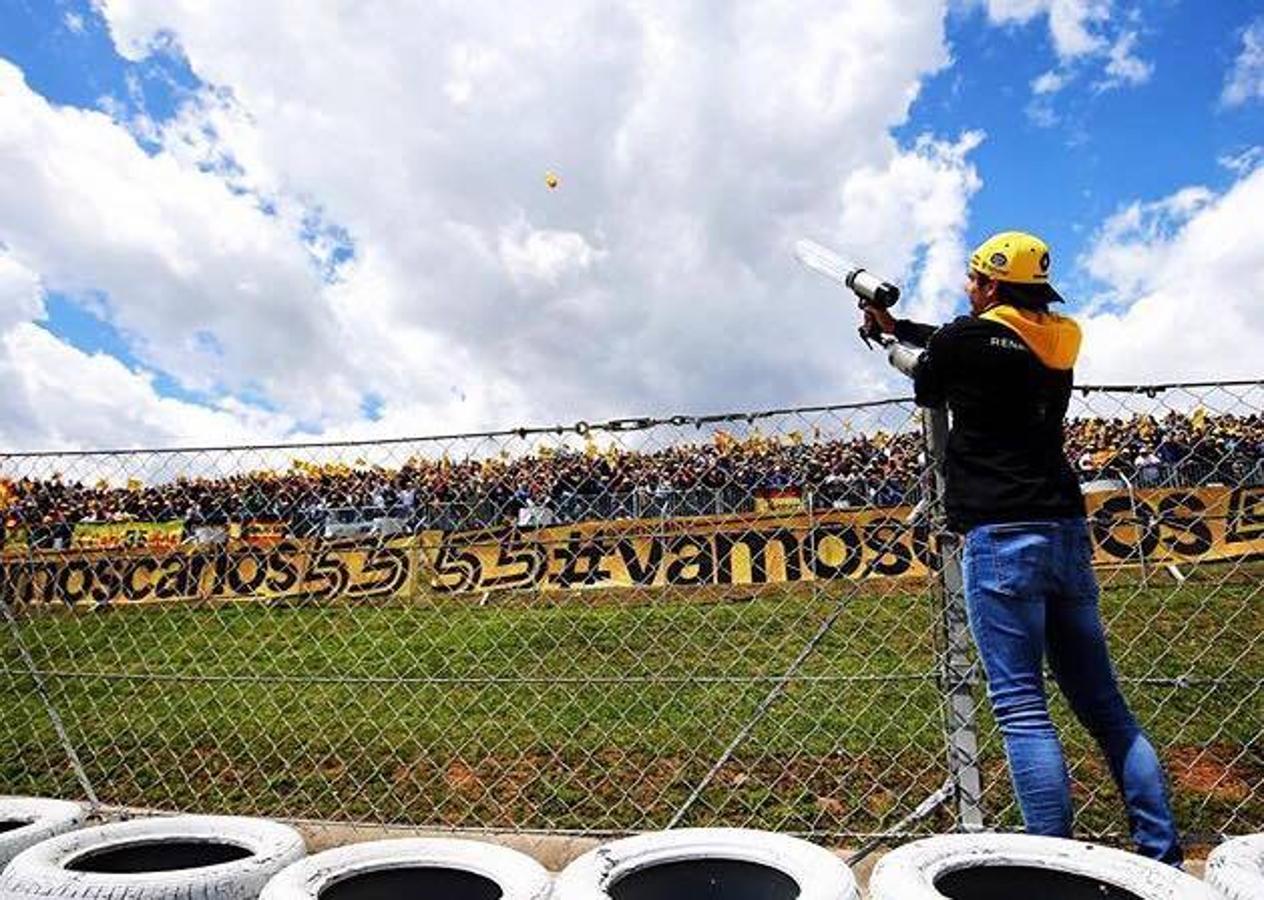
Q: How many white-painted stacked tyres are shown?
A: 6